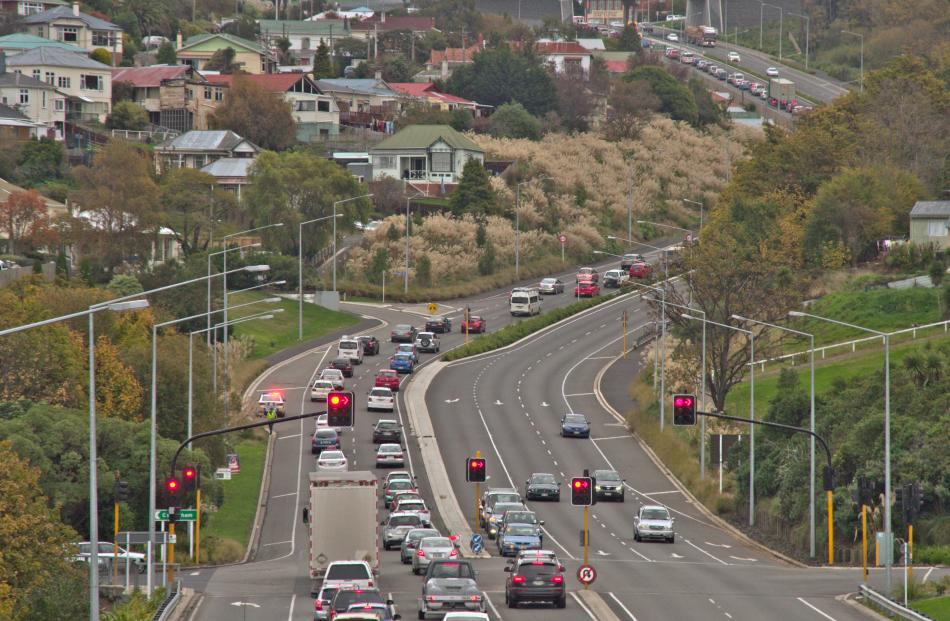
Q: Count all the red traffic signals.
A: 6